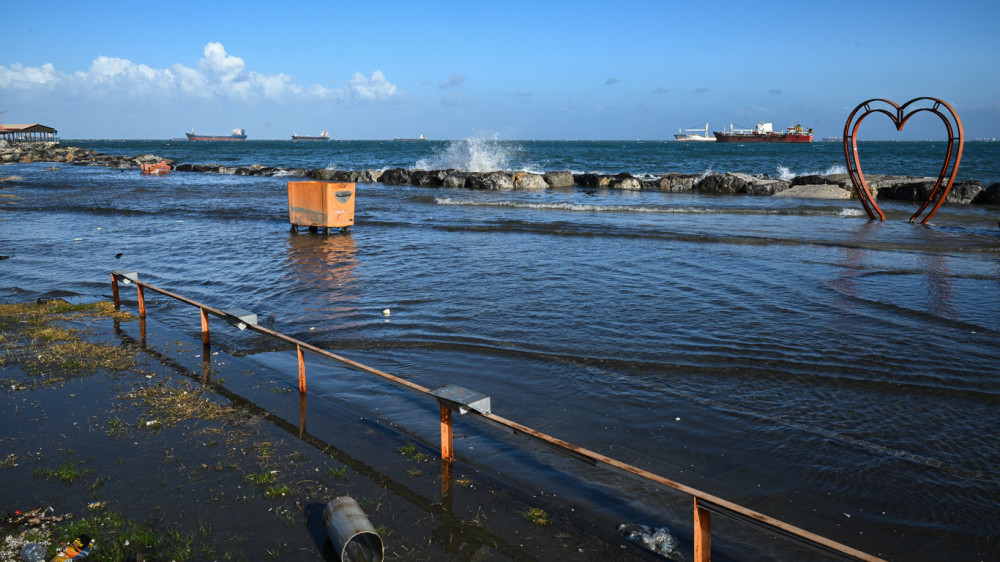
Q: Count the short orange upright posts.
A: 6